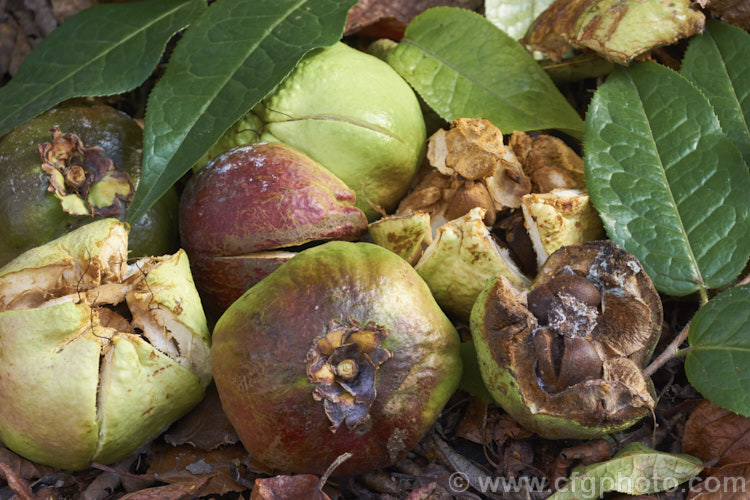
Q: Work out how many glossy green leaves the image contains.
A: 6